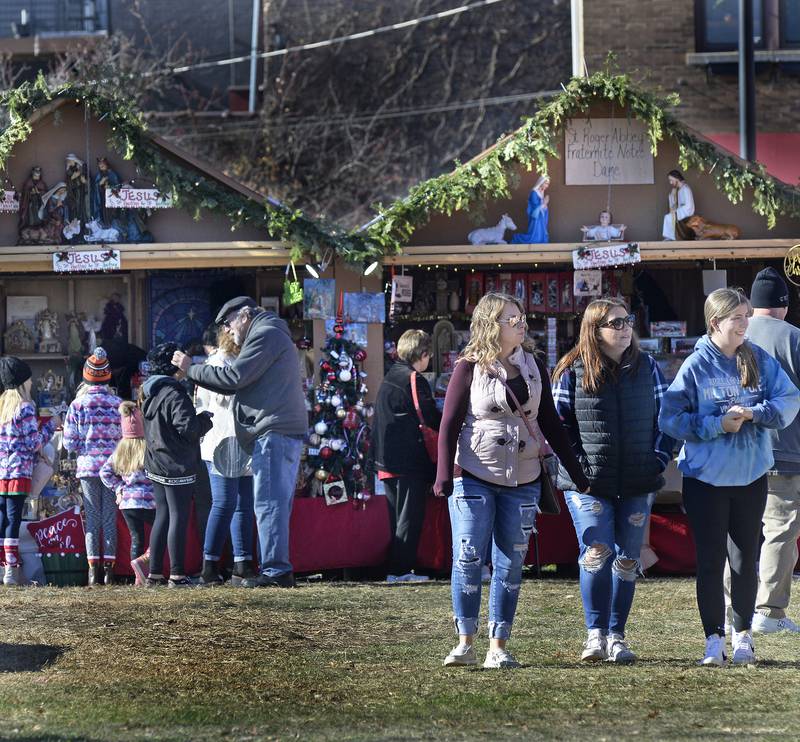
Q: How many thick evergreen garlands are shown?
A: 2